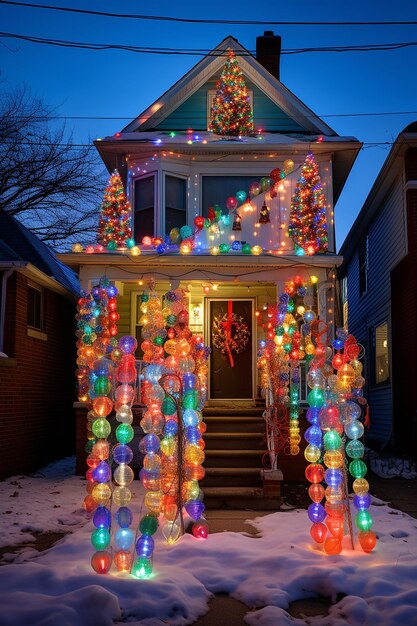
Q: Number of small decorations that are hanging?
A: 2